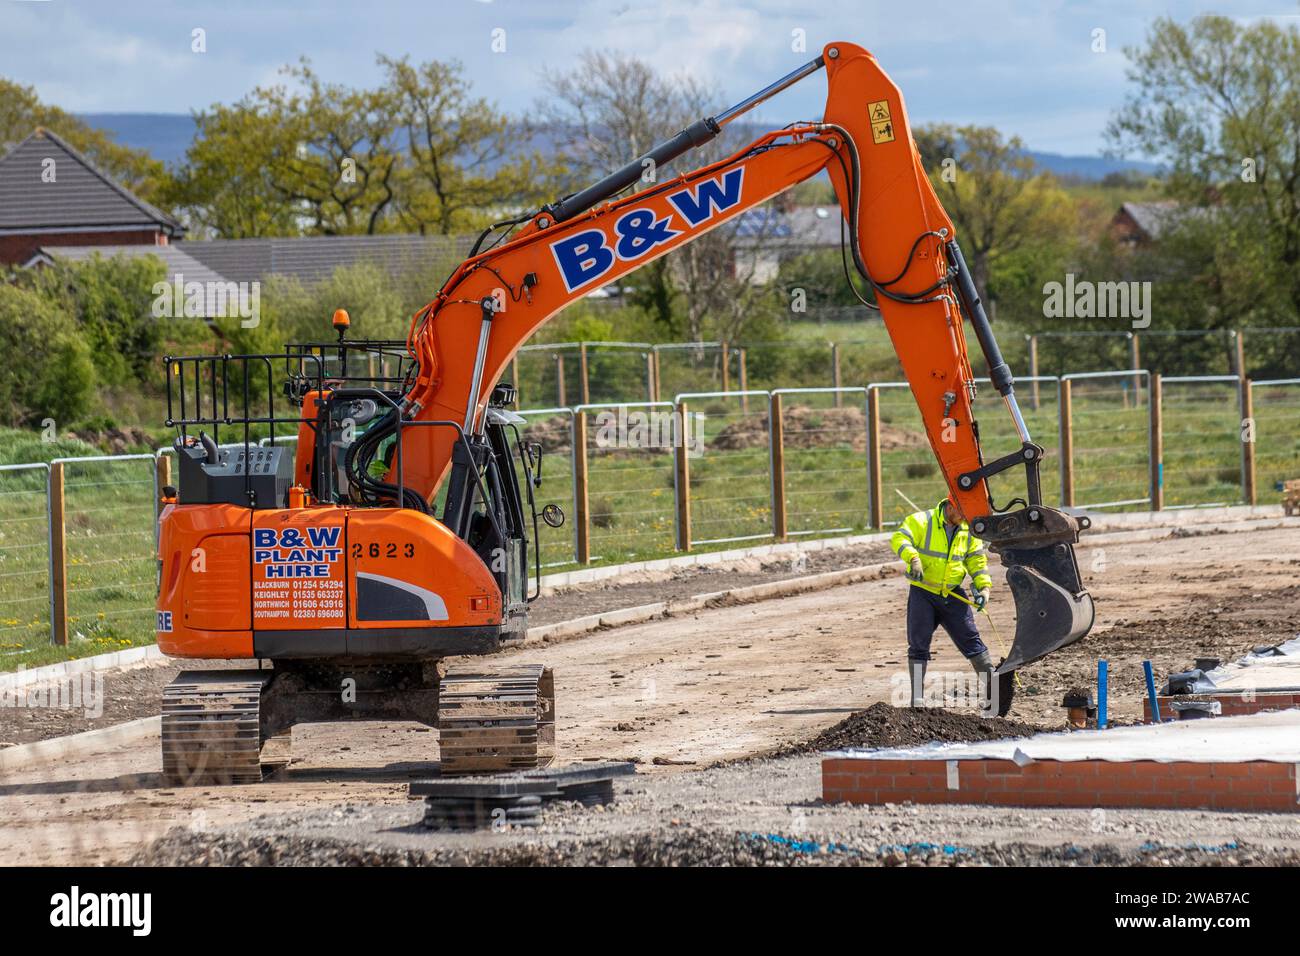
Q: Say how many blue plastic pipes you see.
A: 2